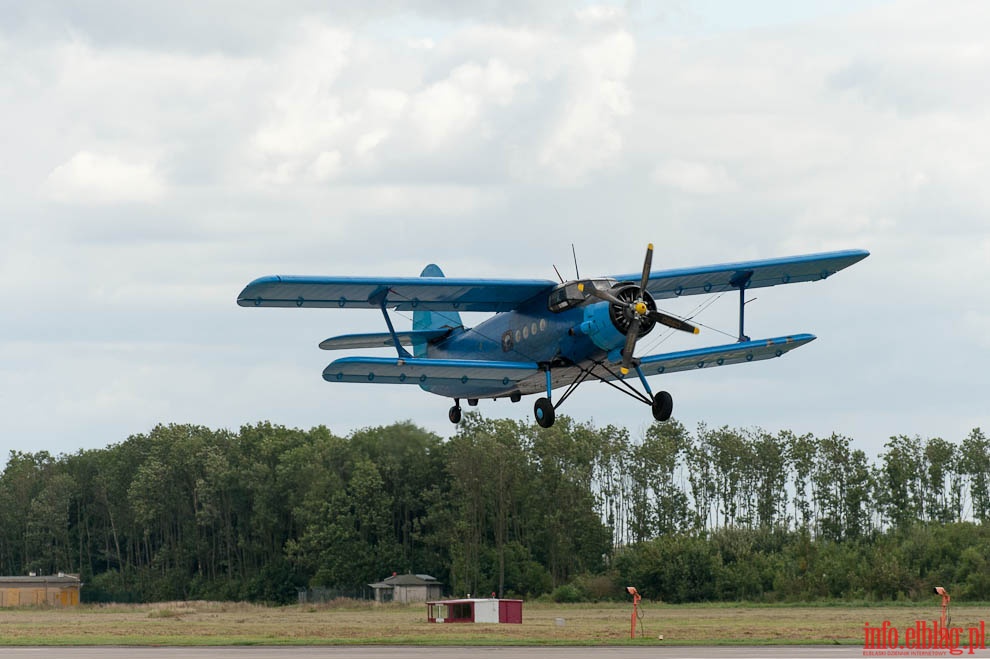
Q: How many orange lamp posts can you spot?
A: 2